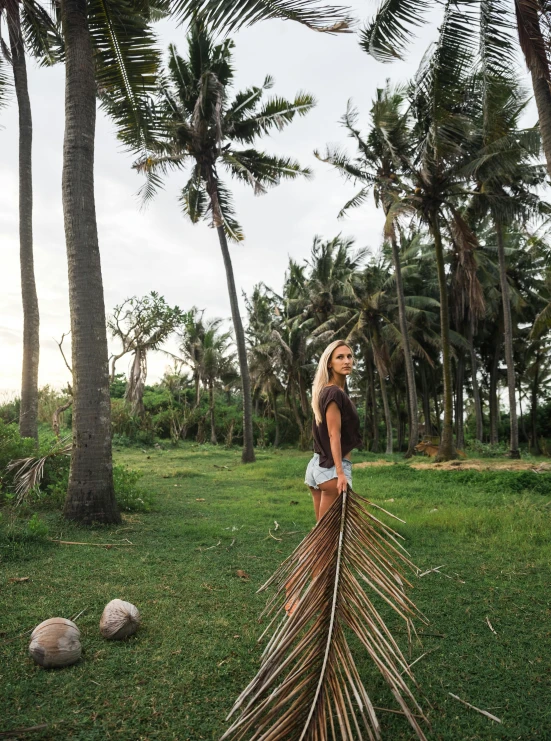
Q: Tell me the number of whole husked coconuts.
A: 2